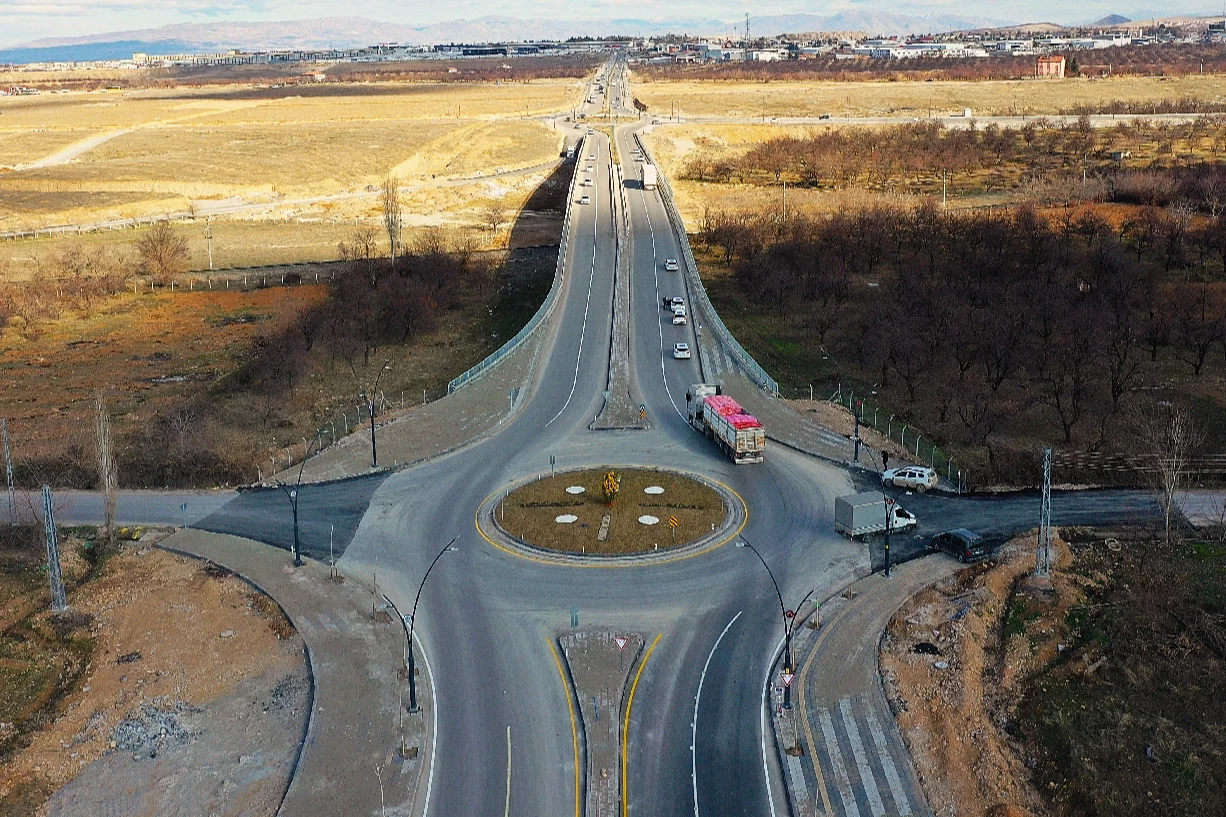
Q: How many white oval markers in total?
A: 4